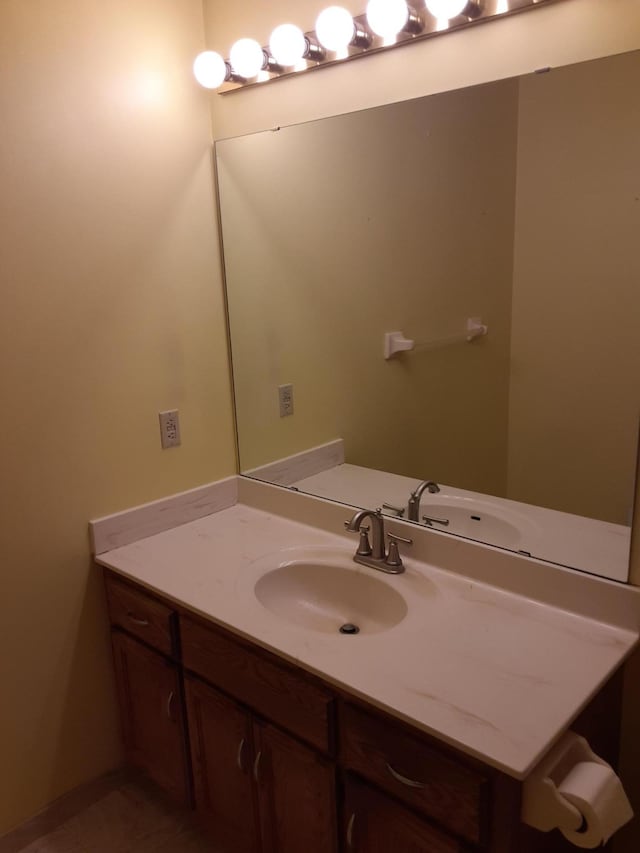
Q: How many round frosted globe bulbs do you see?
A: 6